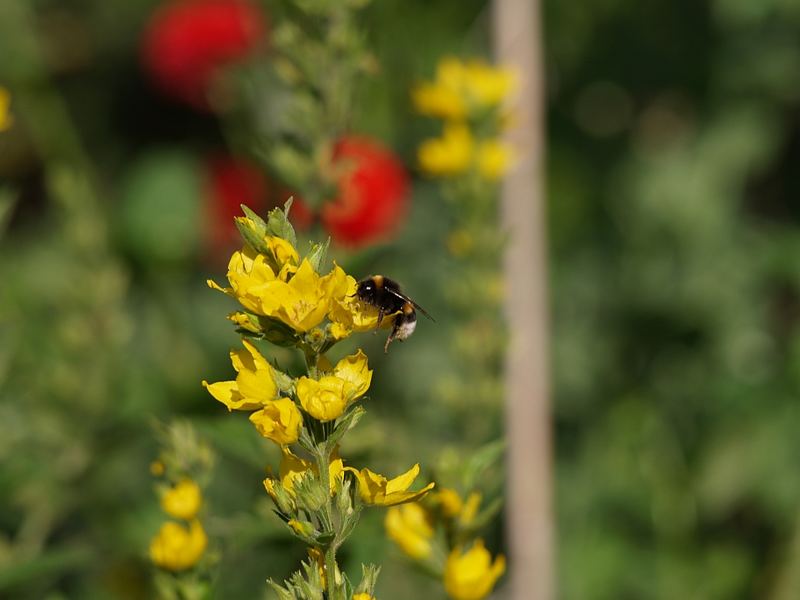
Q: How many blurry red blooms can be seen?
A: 3